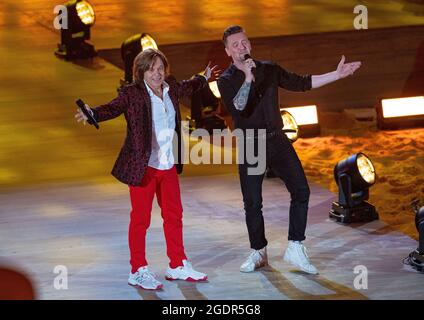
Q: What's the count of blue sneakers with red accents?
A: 0